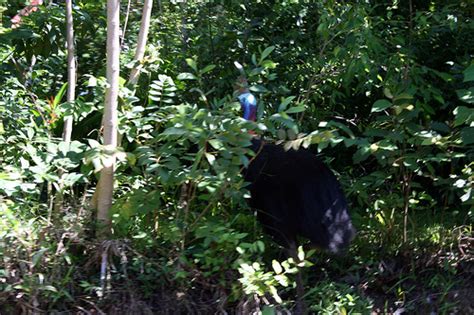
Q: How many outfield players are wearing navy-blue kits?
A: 0